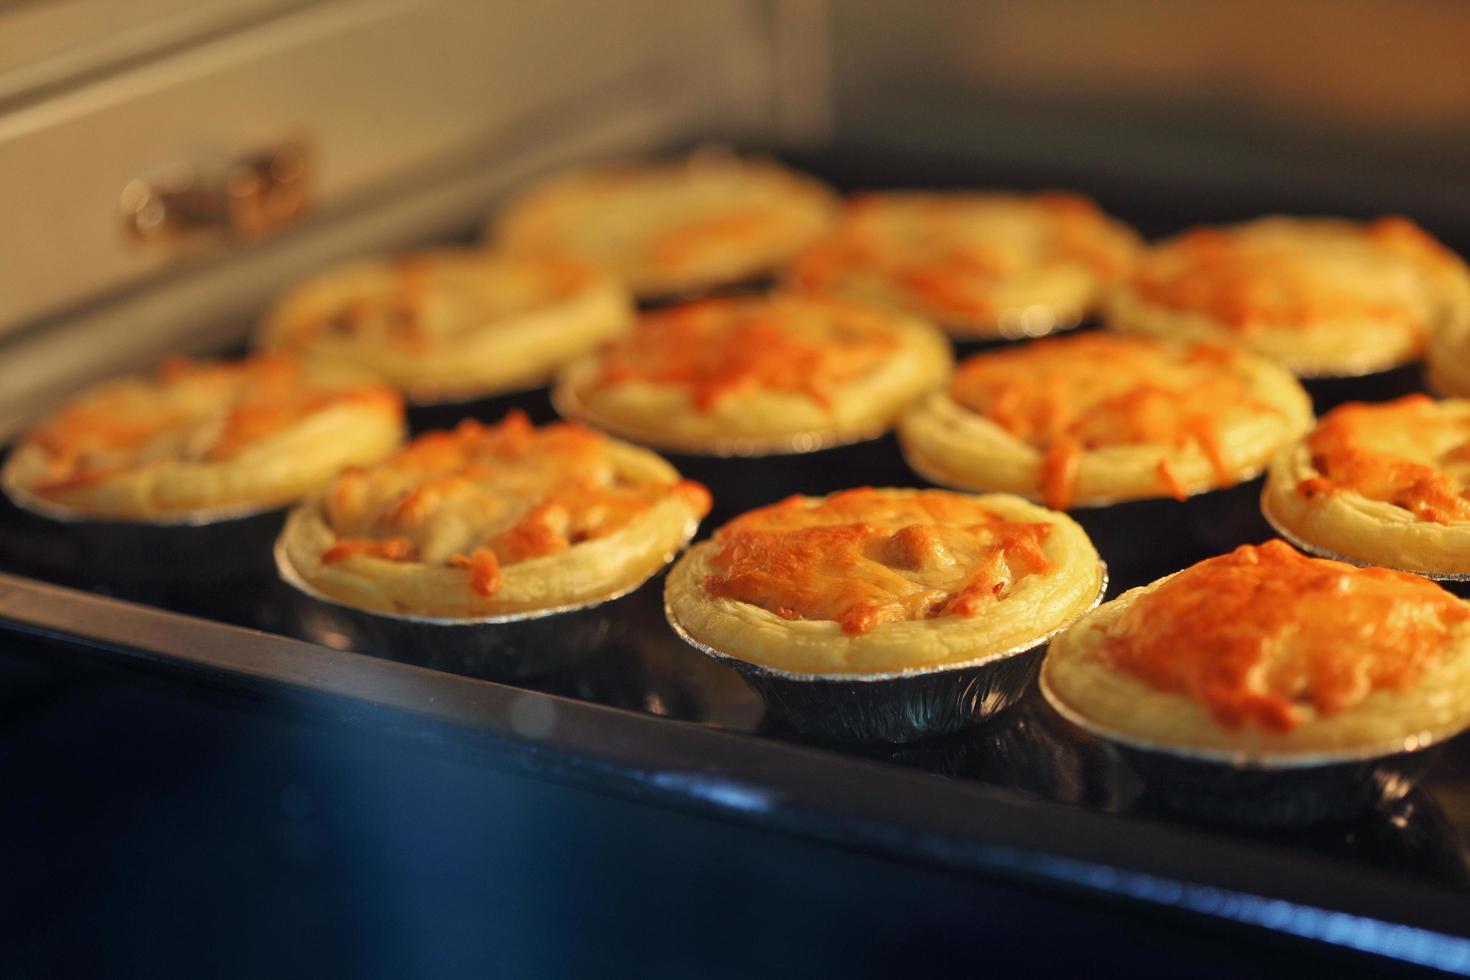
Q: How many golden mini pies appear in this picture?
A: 12